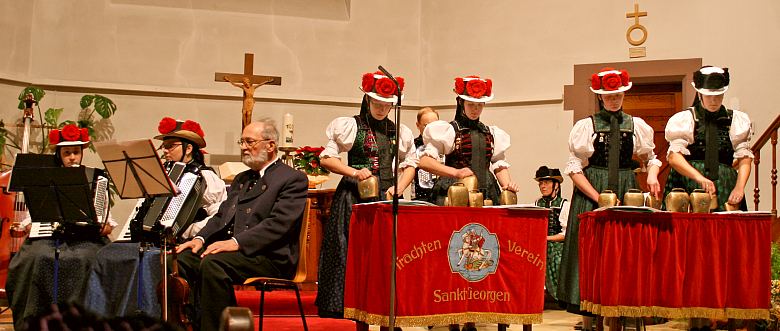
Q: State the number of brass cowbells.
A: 15